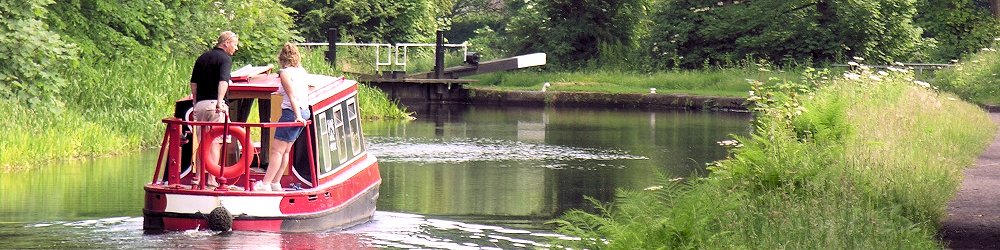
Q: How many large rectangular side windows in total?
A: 3